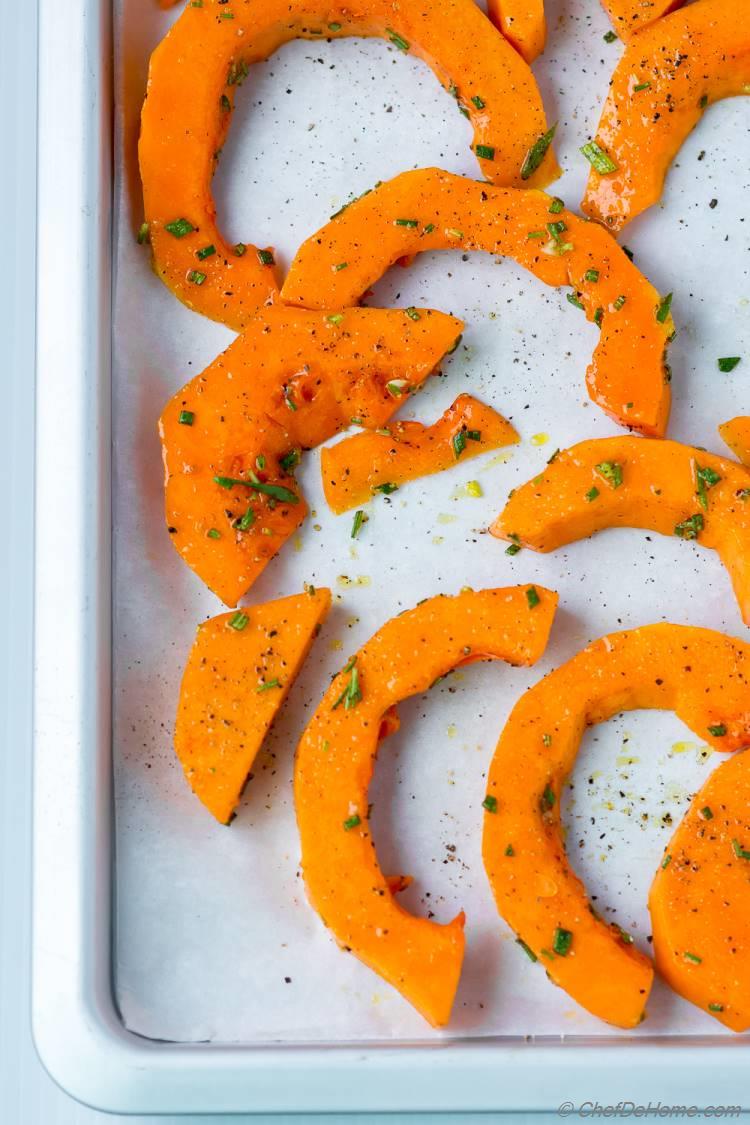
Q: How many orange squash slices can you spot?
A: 13